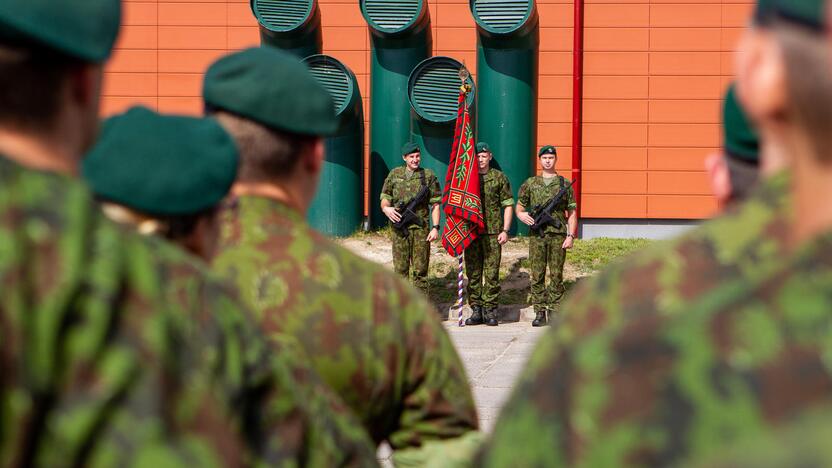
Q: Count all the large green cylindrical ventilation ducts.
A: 5